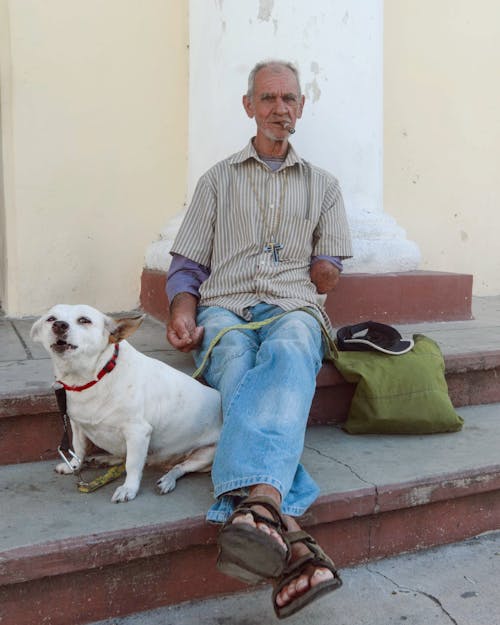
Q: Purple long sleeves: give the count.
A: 2